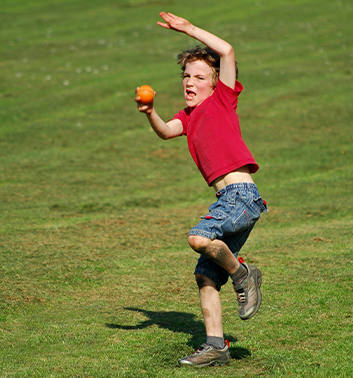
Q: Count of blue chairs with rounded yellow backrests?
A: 0